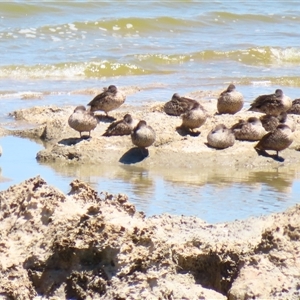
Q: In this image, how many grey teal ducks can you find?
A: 13